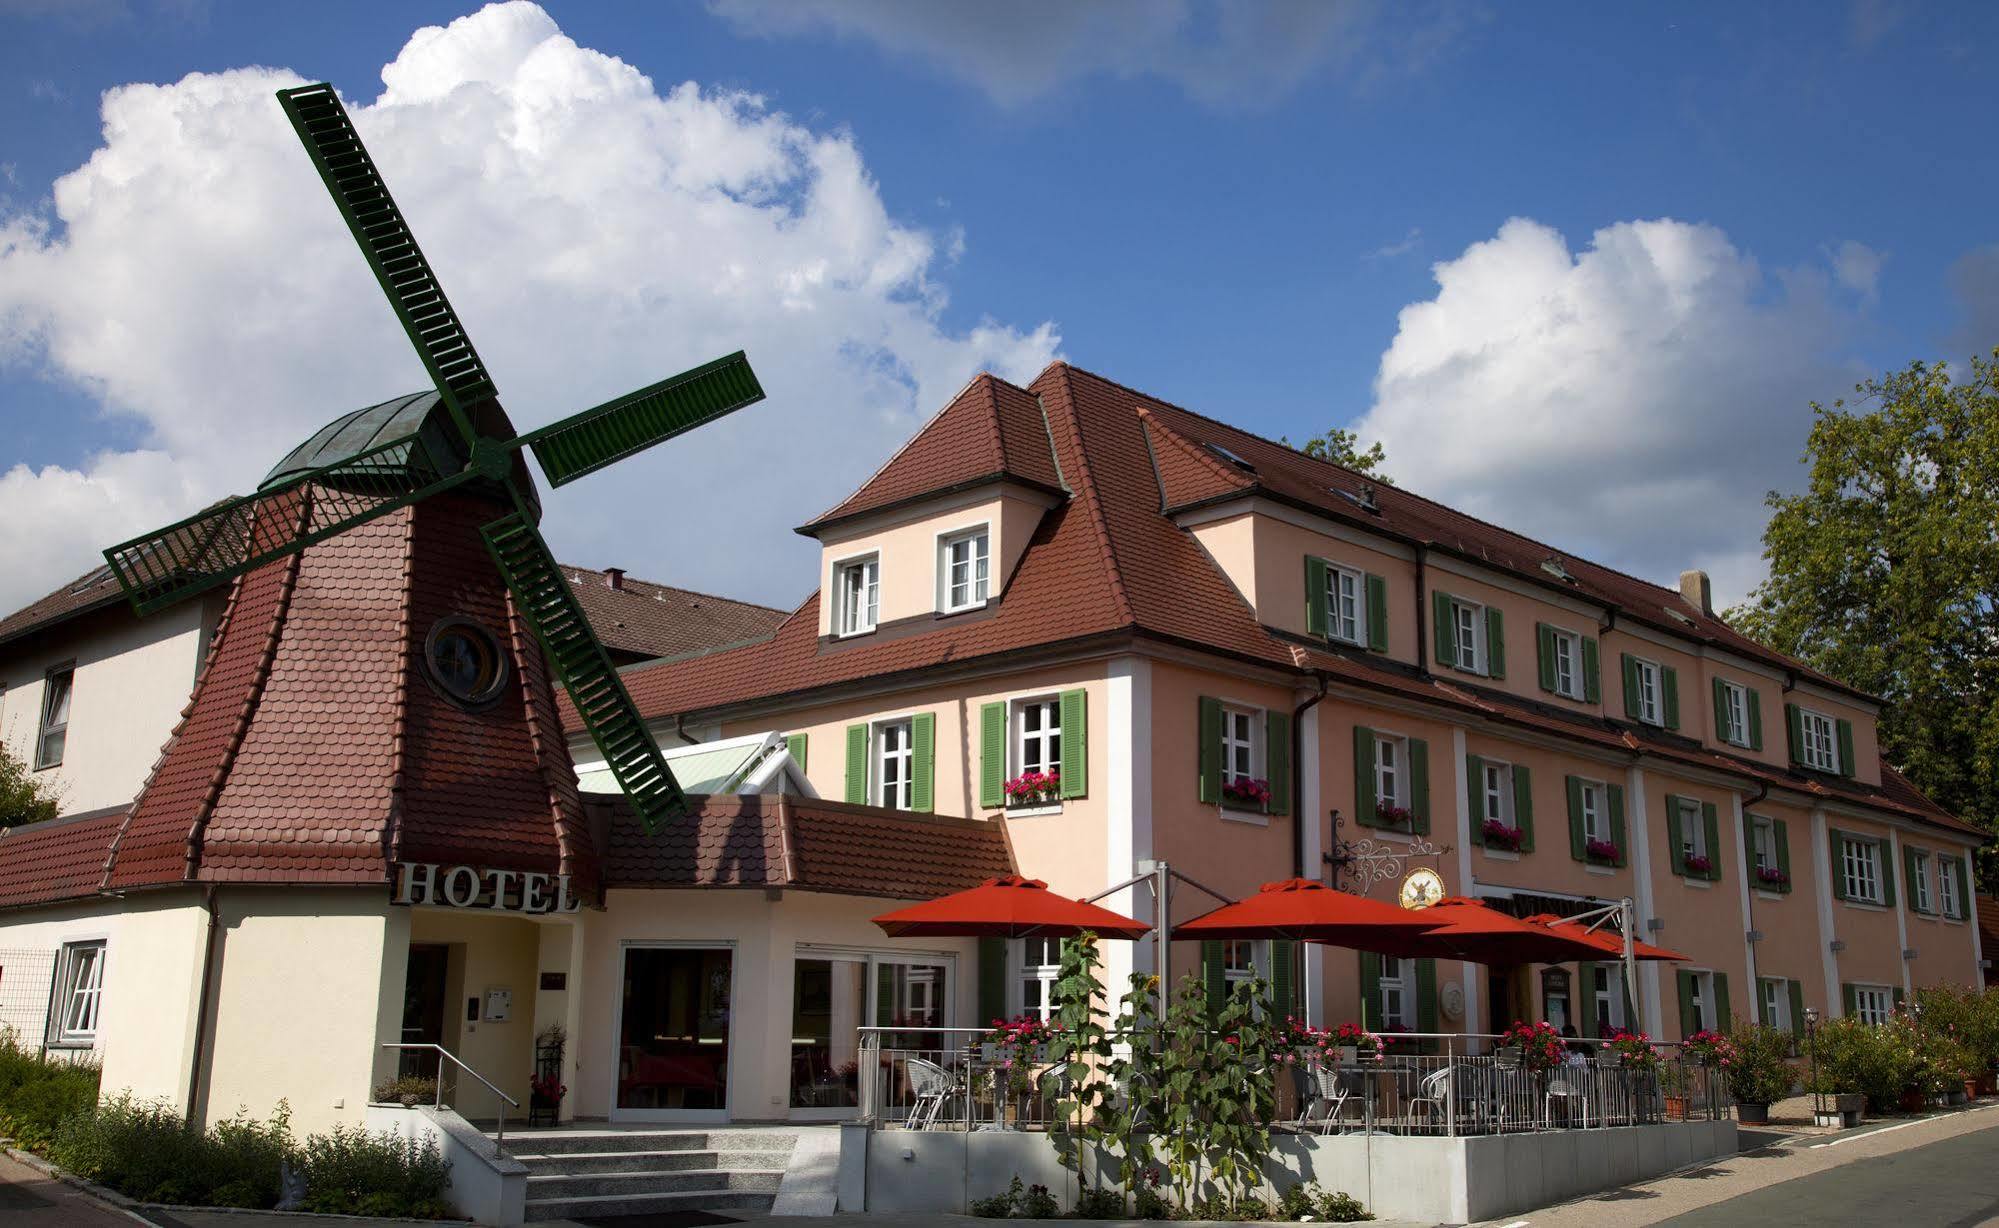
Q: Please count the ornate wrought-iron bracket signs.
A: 1